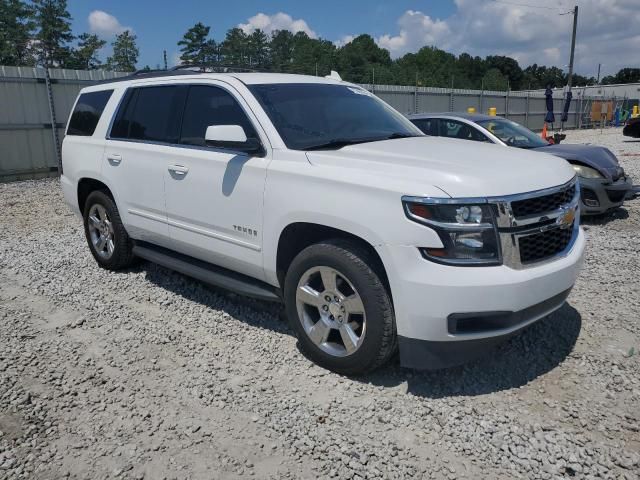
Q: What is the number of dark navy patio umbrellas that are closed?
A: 2